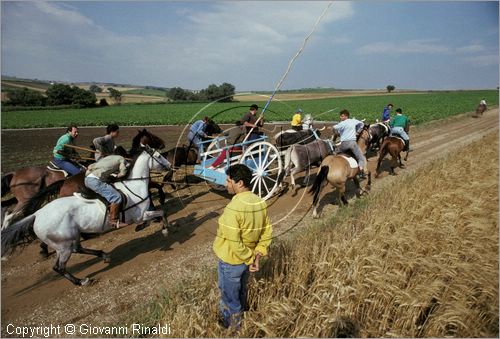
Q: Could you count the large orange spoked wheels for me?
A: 0